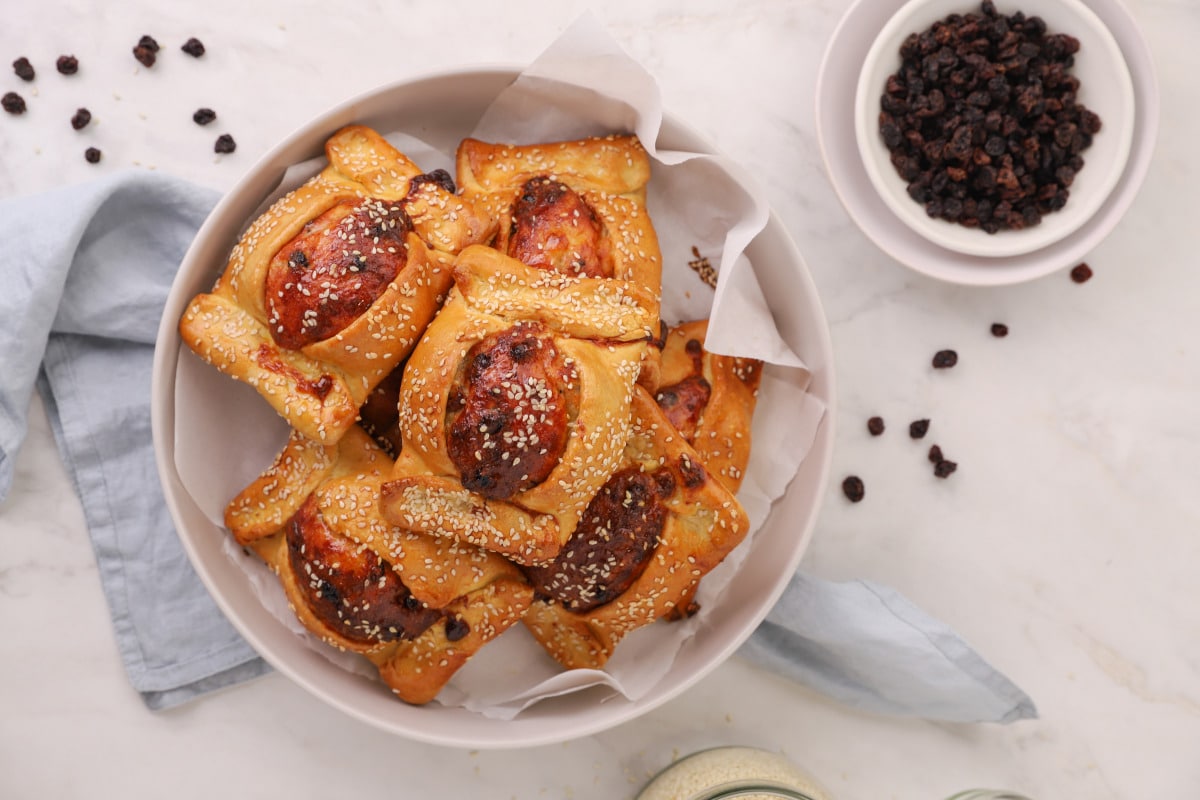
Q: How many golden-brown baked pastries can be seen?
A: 6